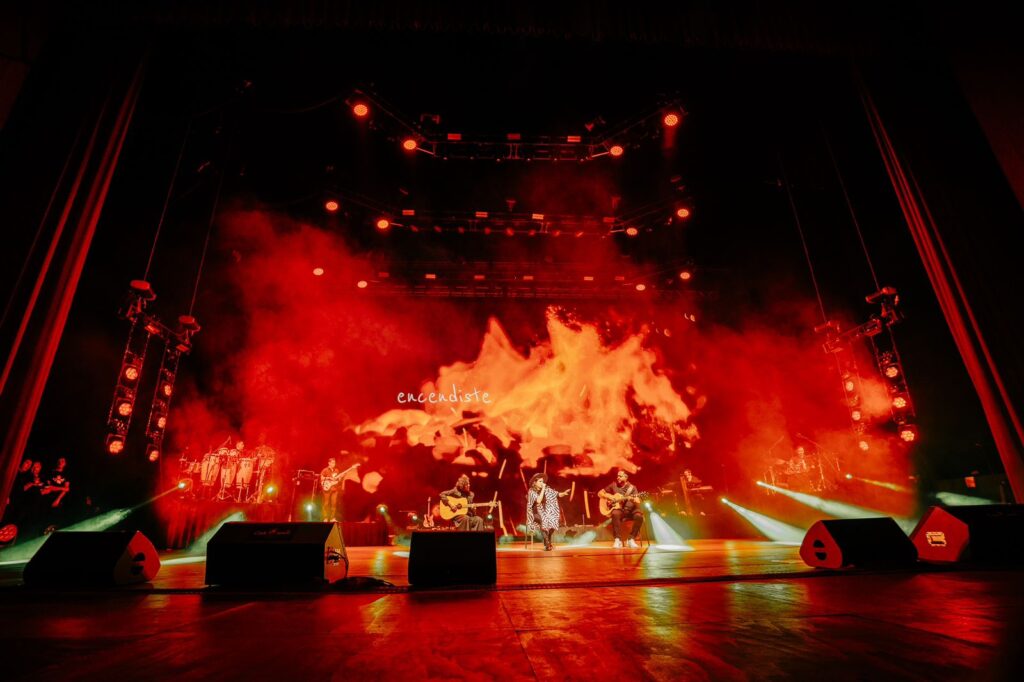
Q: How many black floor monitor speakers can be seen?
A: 5